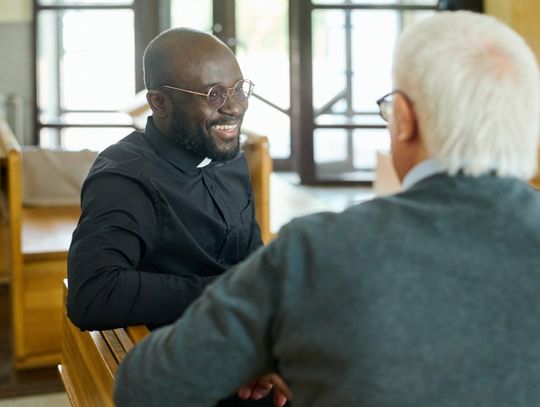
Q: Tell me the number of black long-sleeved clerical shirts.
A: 1